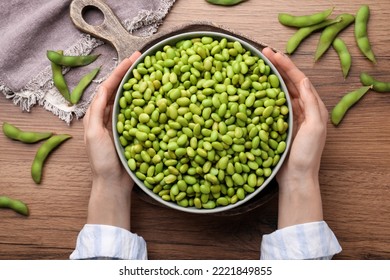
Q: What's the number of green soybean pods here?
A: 14